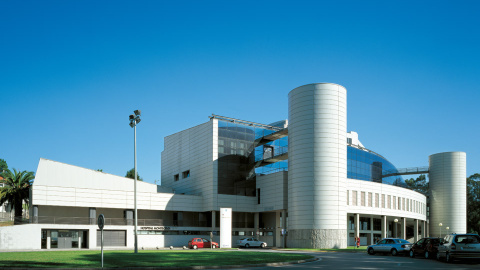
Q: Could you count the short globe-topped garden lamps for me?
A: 3